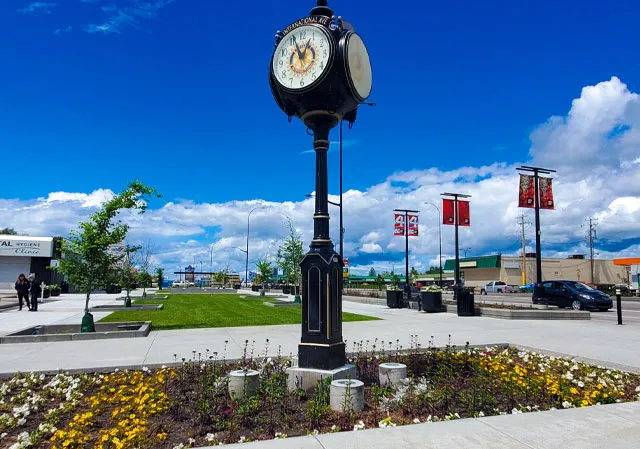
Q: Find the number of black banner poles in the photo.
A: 3